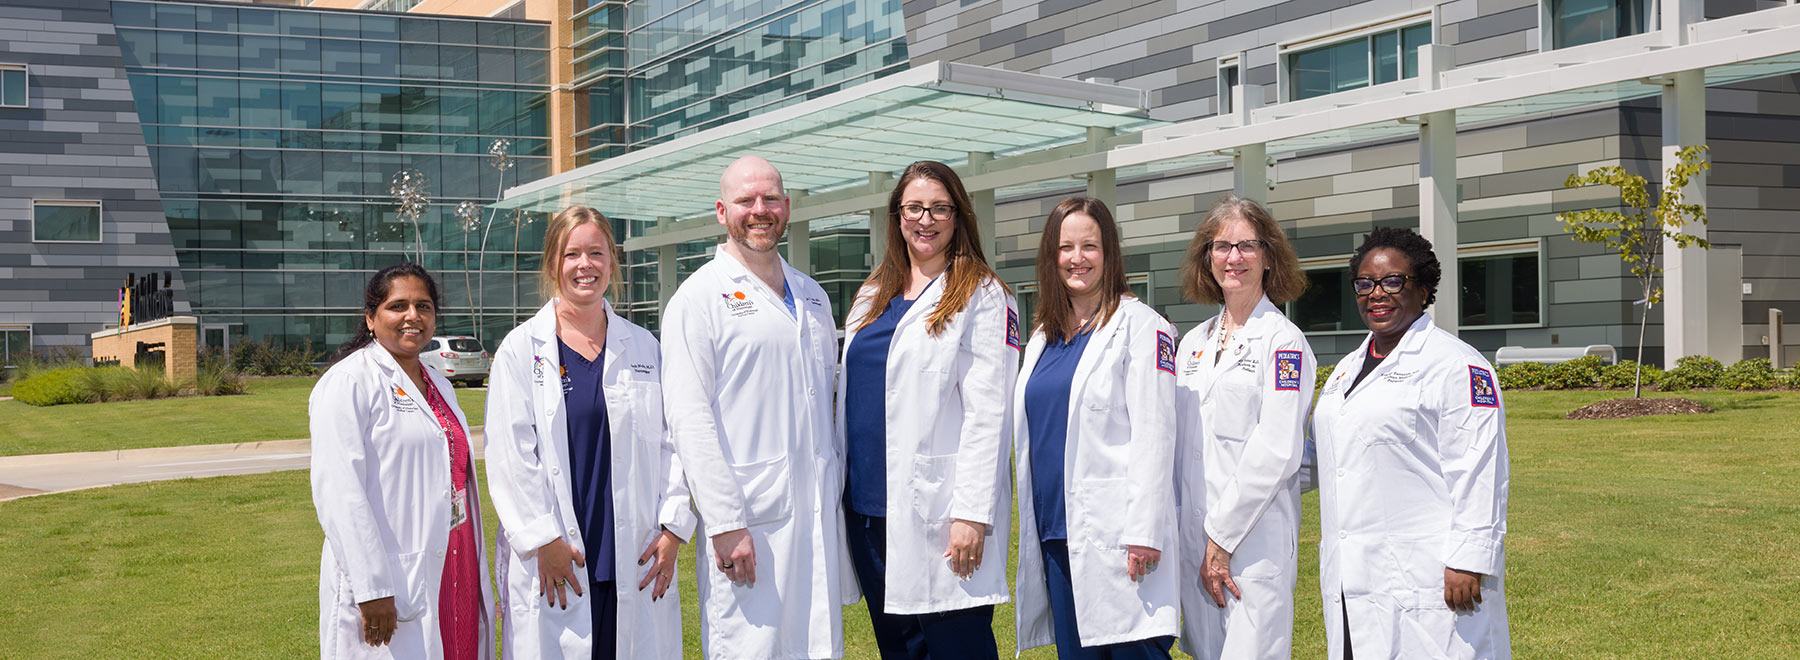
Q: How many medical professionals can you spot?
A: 7